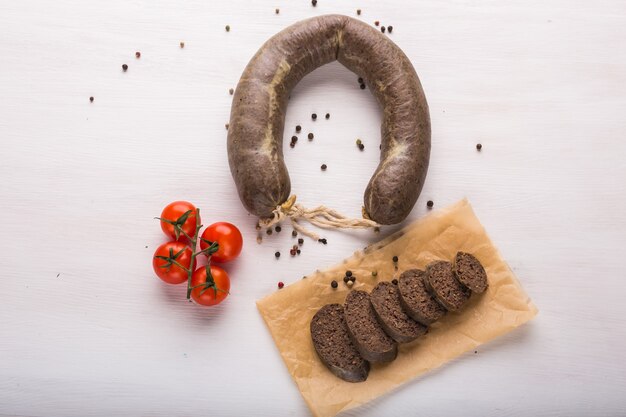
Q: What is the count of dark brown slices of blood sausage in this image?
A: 6